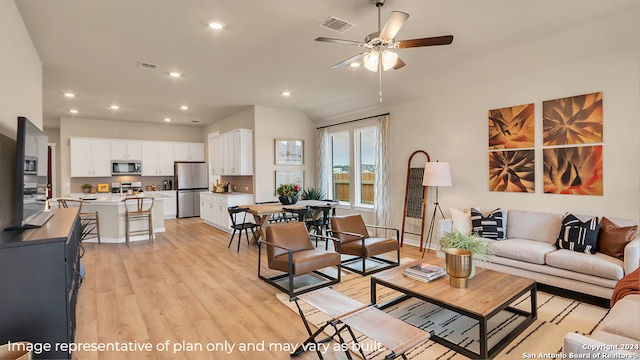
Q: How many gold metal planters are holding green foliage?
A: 1